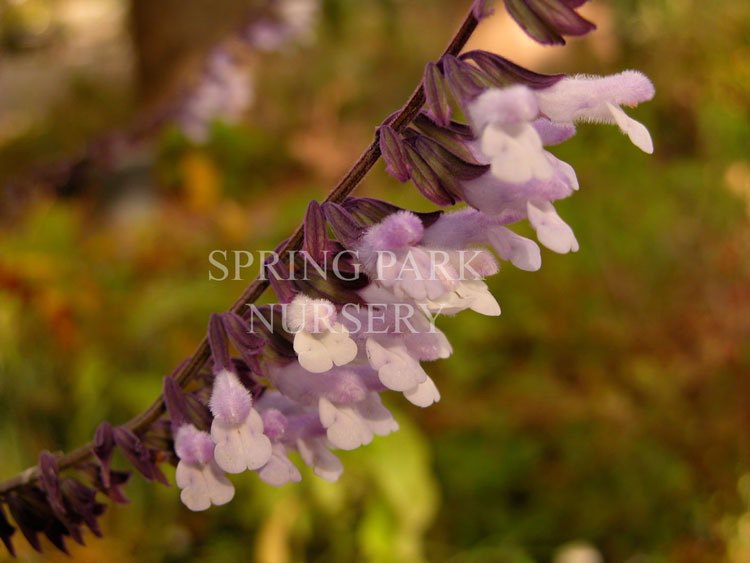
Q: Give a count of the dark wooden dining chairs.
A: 0